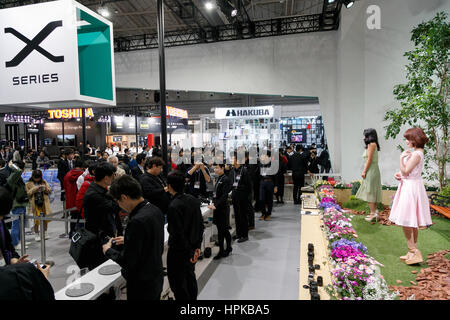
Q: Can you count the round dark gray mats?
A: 2